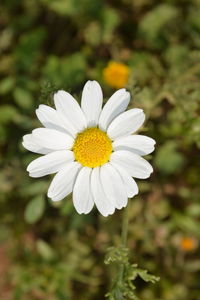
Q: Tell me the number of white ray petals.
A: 15